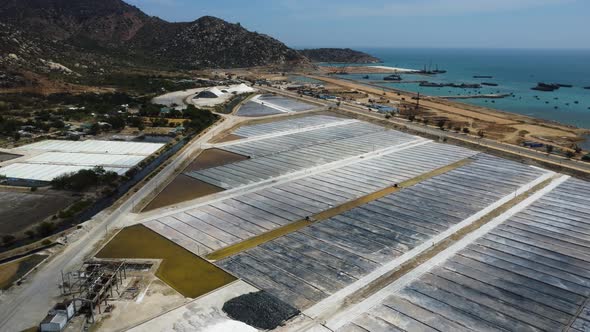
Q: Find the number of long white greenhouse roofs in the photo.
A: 3